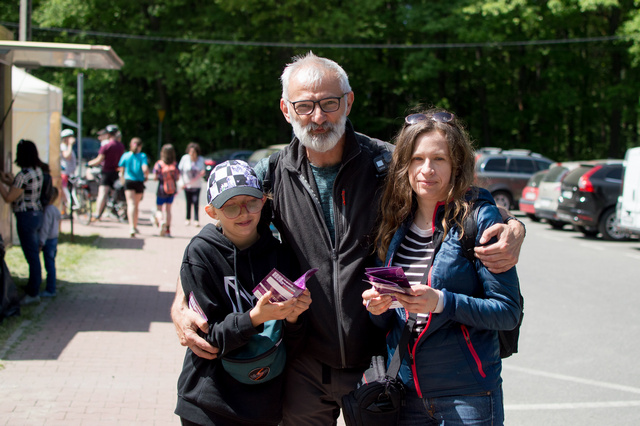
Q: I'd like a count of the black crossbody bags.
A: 1